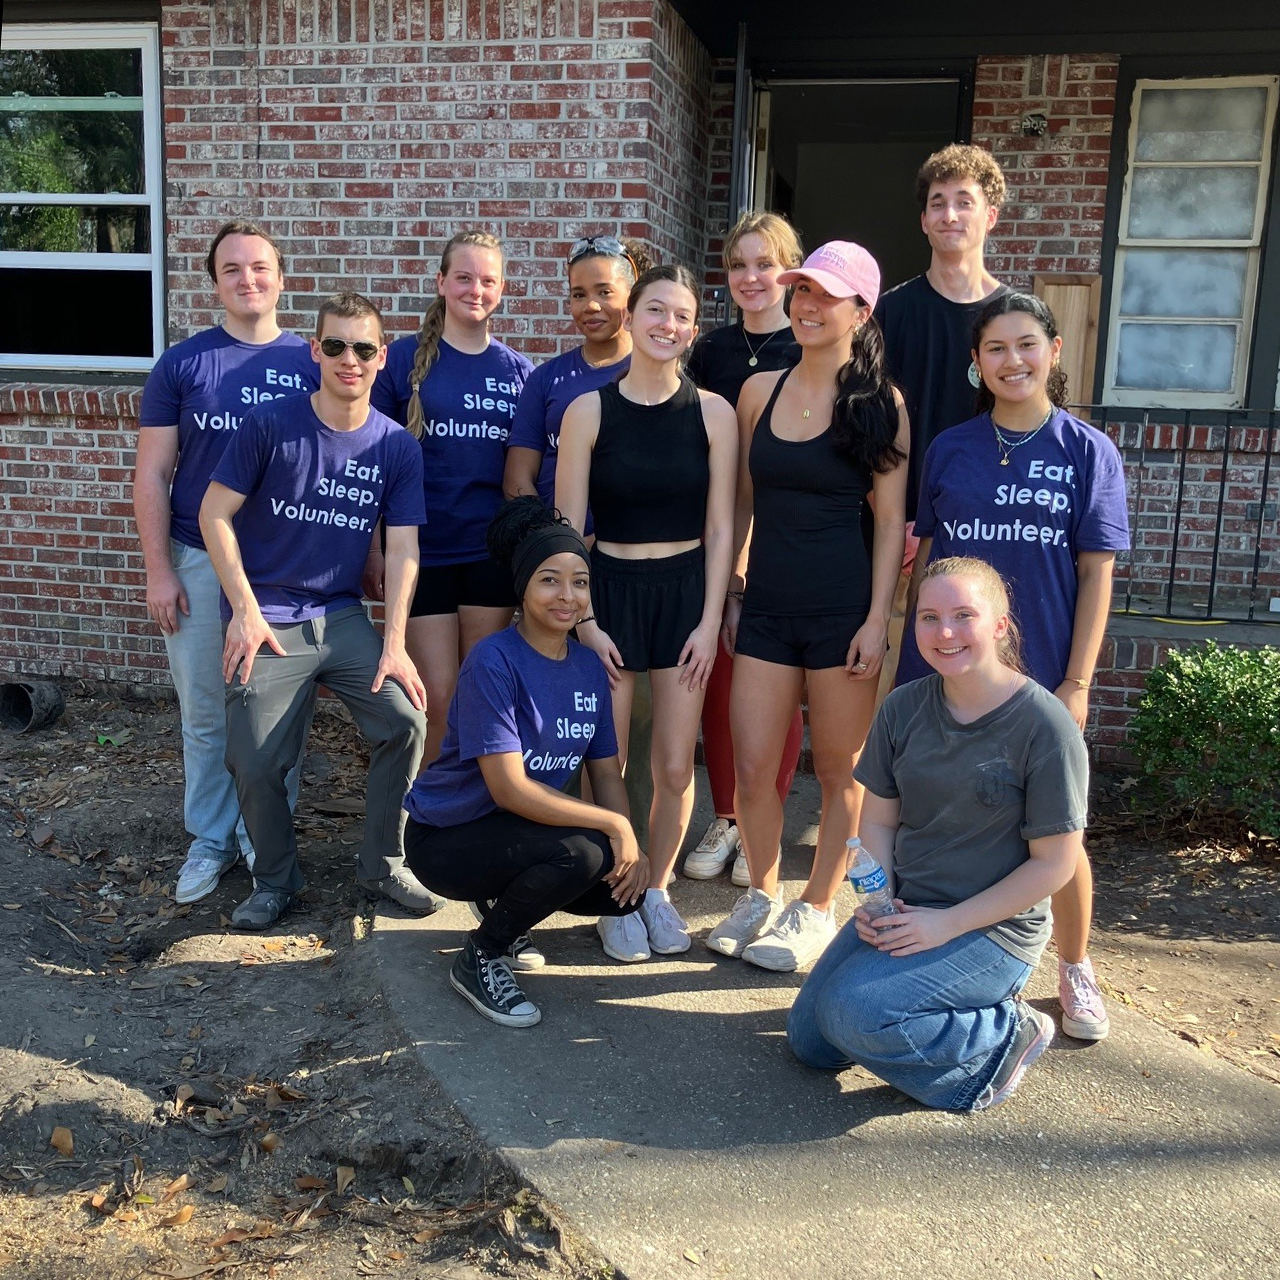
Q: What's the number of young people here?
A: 11